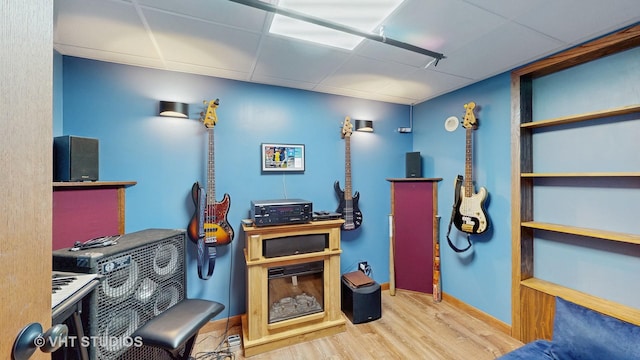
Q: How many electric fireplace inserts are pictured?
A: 1